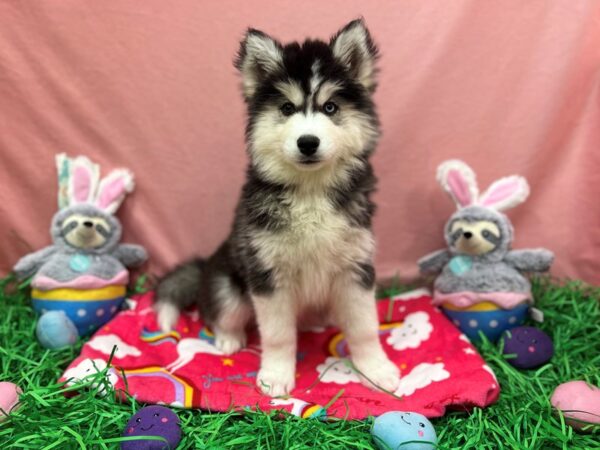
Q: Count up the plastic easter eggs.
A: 6